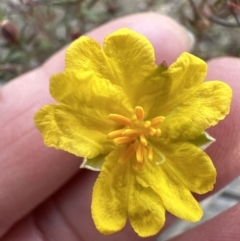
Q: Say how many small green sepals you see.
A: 3